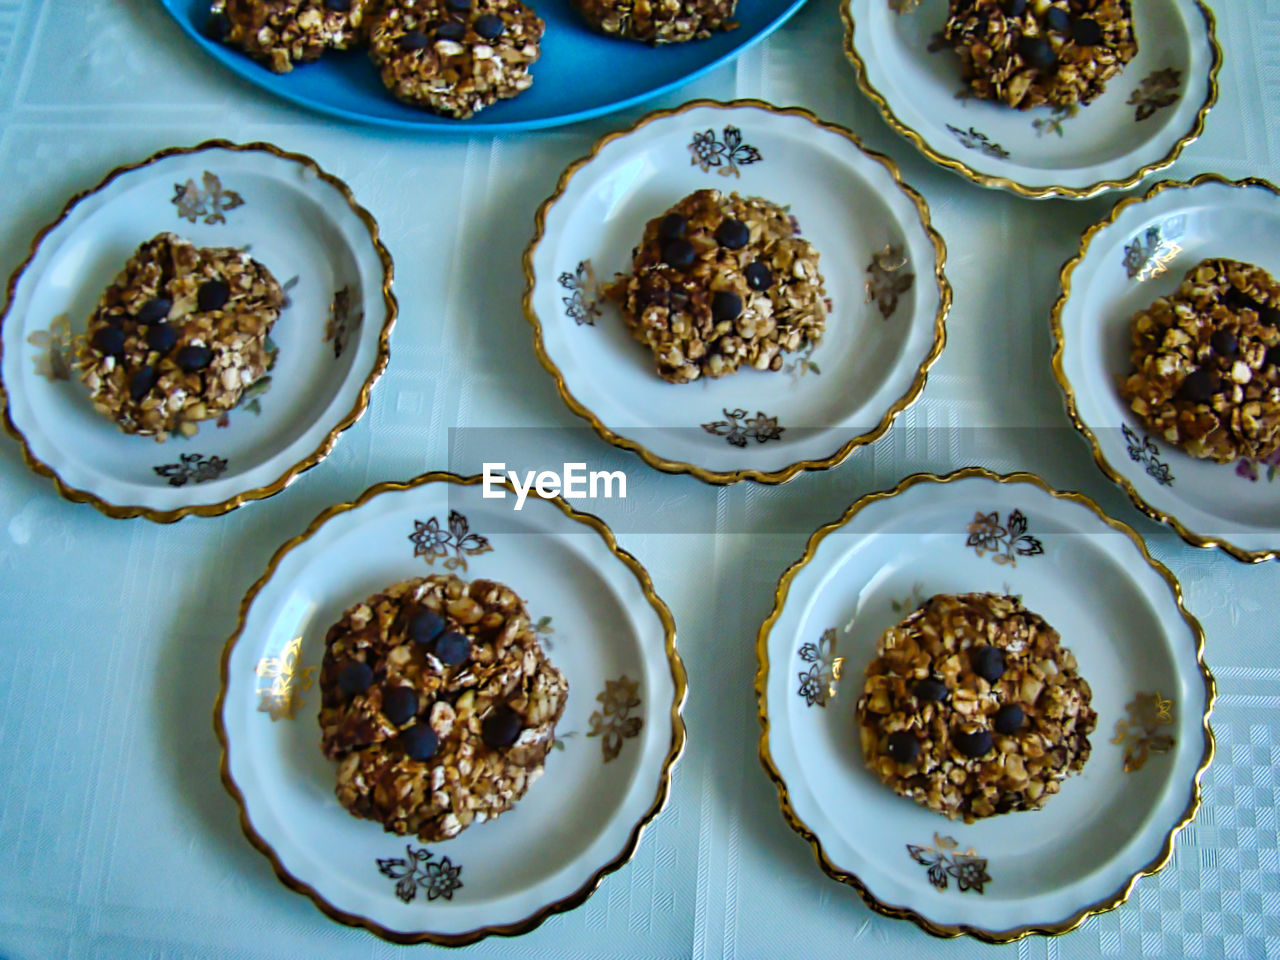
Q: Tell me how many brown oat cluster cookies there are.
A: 9